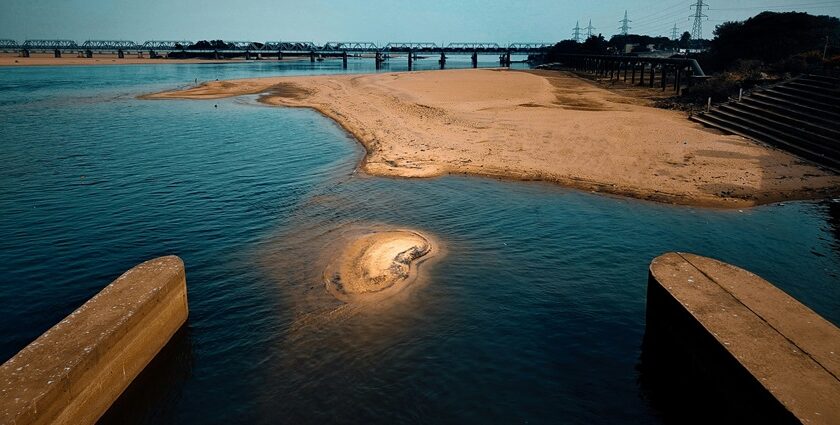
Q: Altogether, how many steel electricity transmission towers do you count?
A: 5